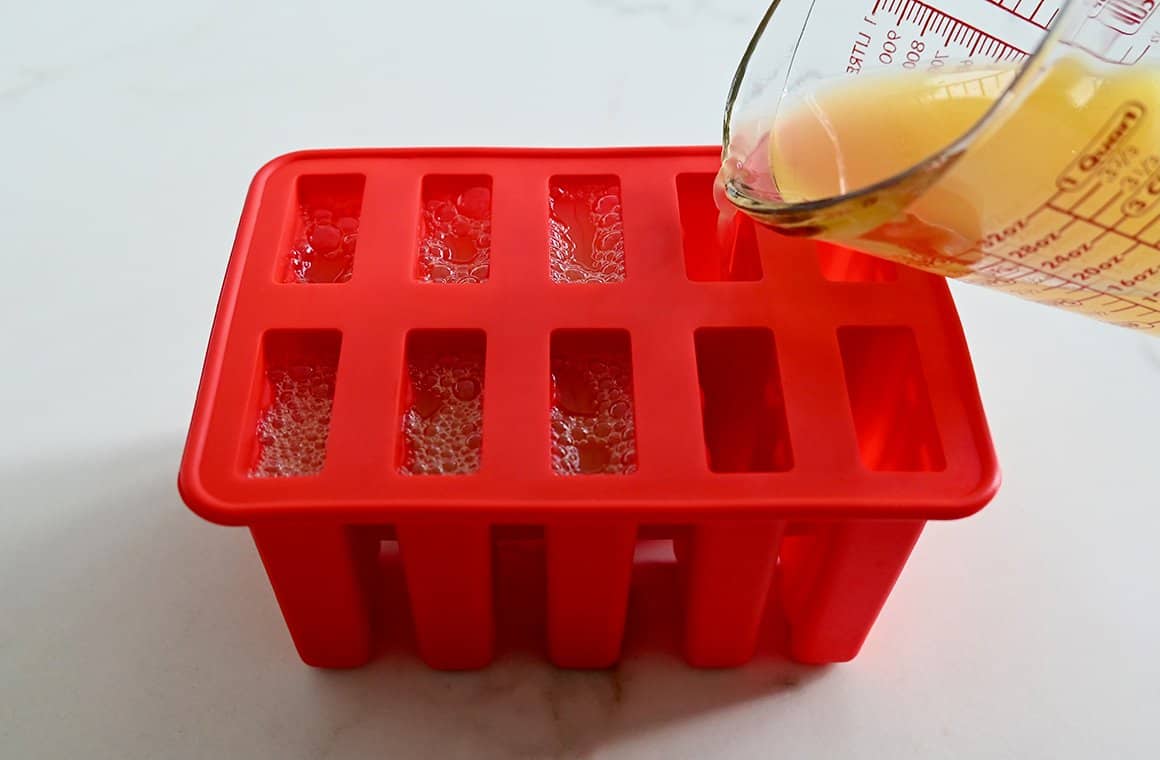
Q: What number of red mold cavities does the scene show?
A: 10